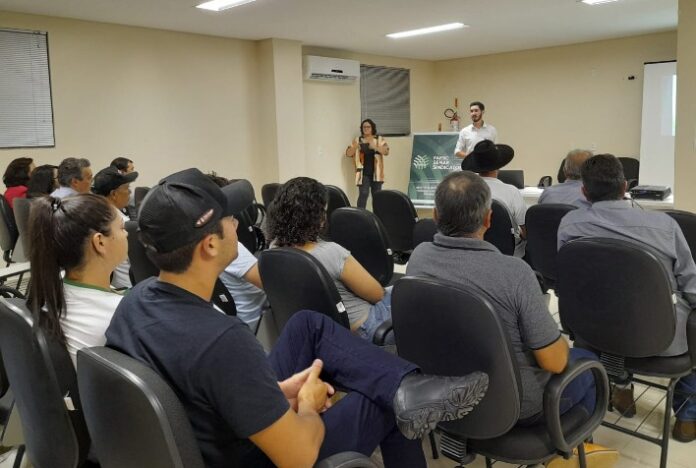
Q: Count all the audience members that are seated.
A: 13